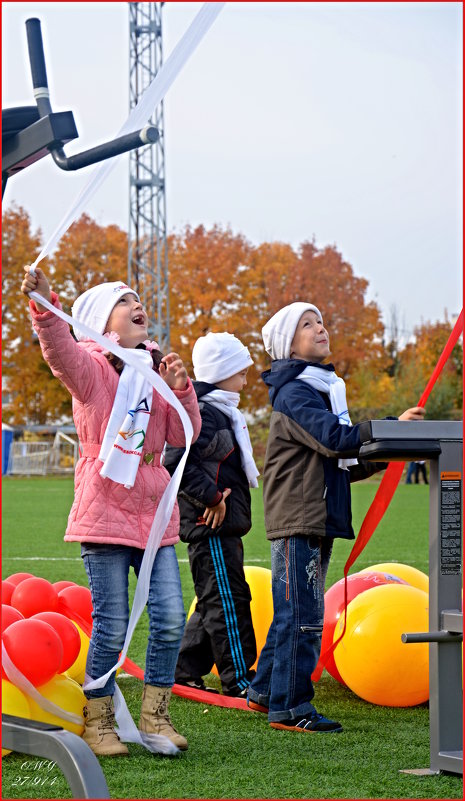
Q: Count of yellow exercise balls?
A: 3